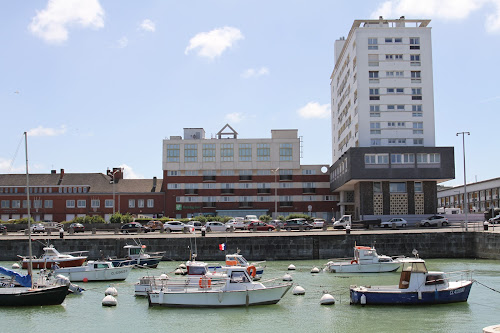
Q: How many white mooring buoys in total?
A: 11